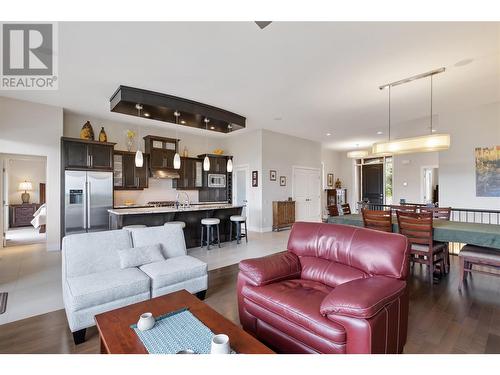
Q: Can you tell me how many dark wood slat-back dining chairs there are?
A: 6